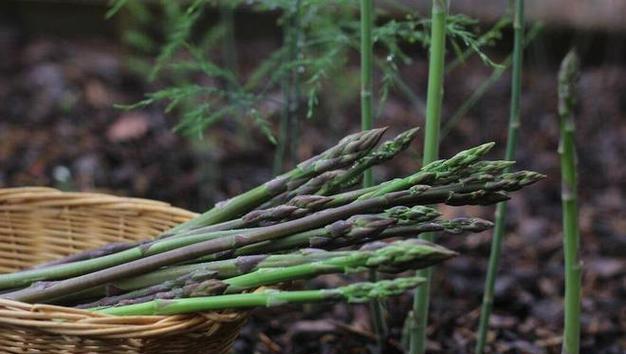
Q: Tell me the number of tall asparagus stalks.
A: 4